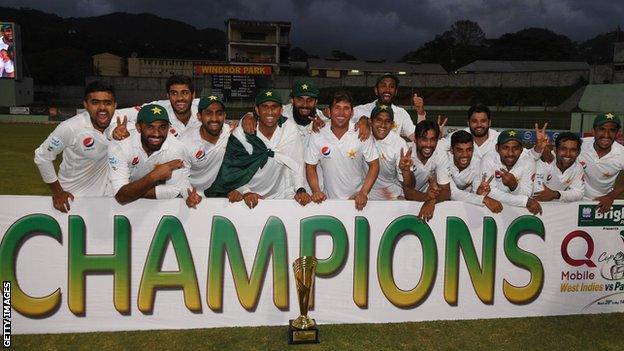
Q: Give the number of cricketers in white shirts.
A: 15